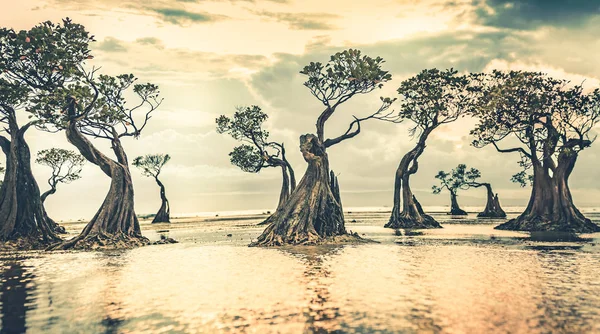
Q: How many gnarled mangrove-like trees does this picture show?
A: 10